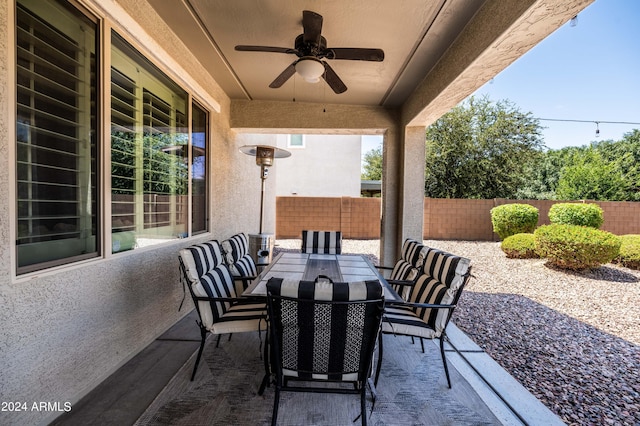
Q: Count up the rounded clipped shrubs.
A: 5